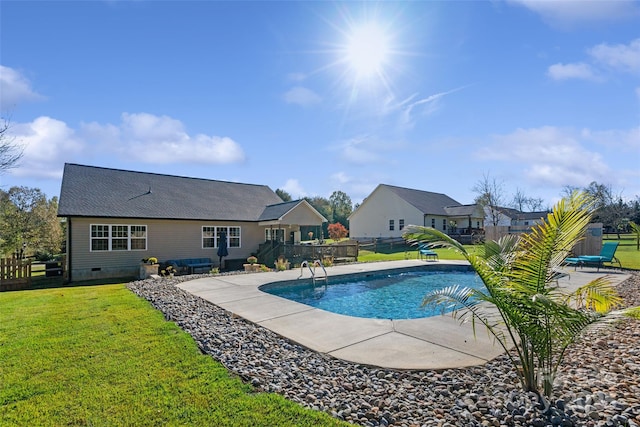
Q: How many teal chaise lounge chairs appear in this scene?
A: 2